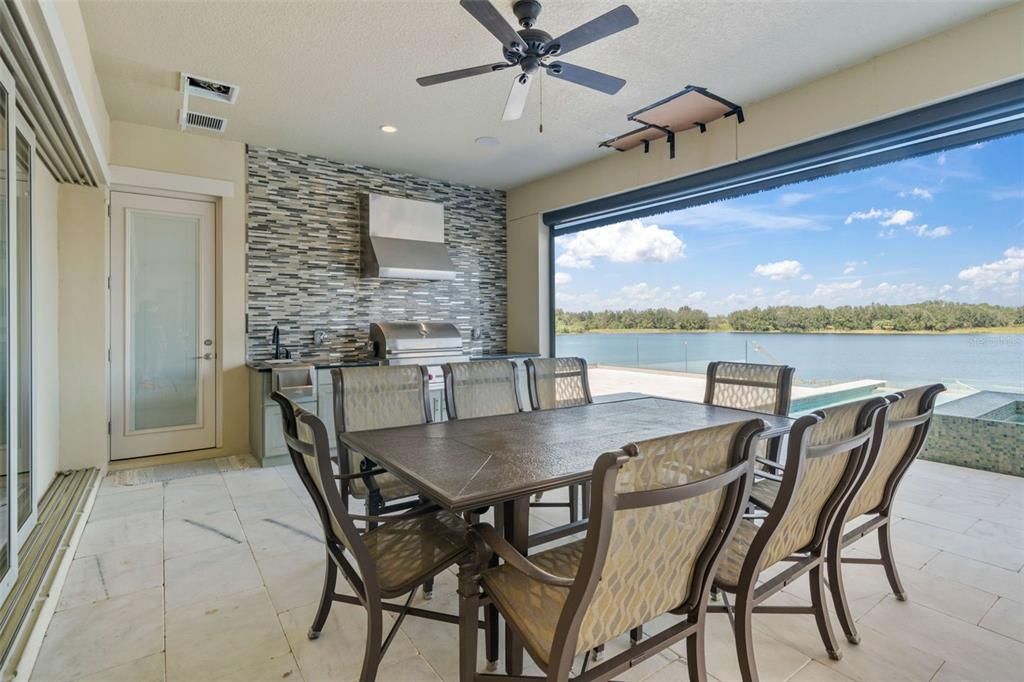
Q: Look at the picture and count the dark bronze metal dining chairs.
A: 8